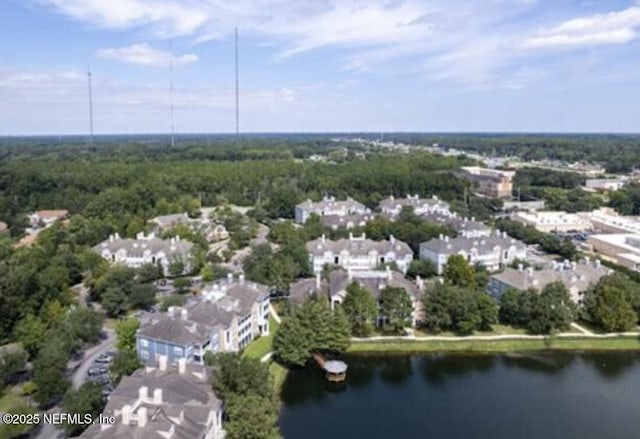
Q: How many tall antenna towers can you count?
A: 3